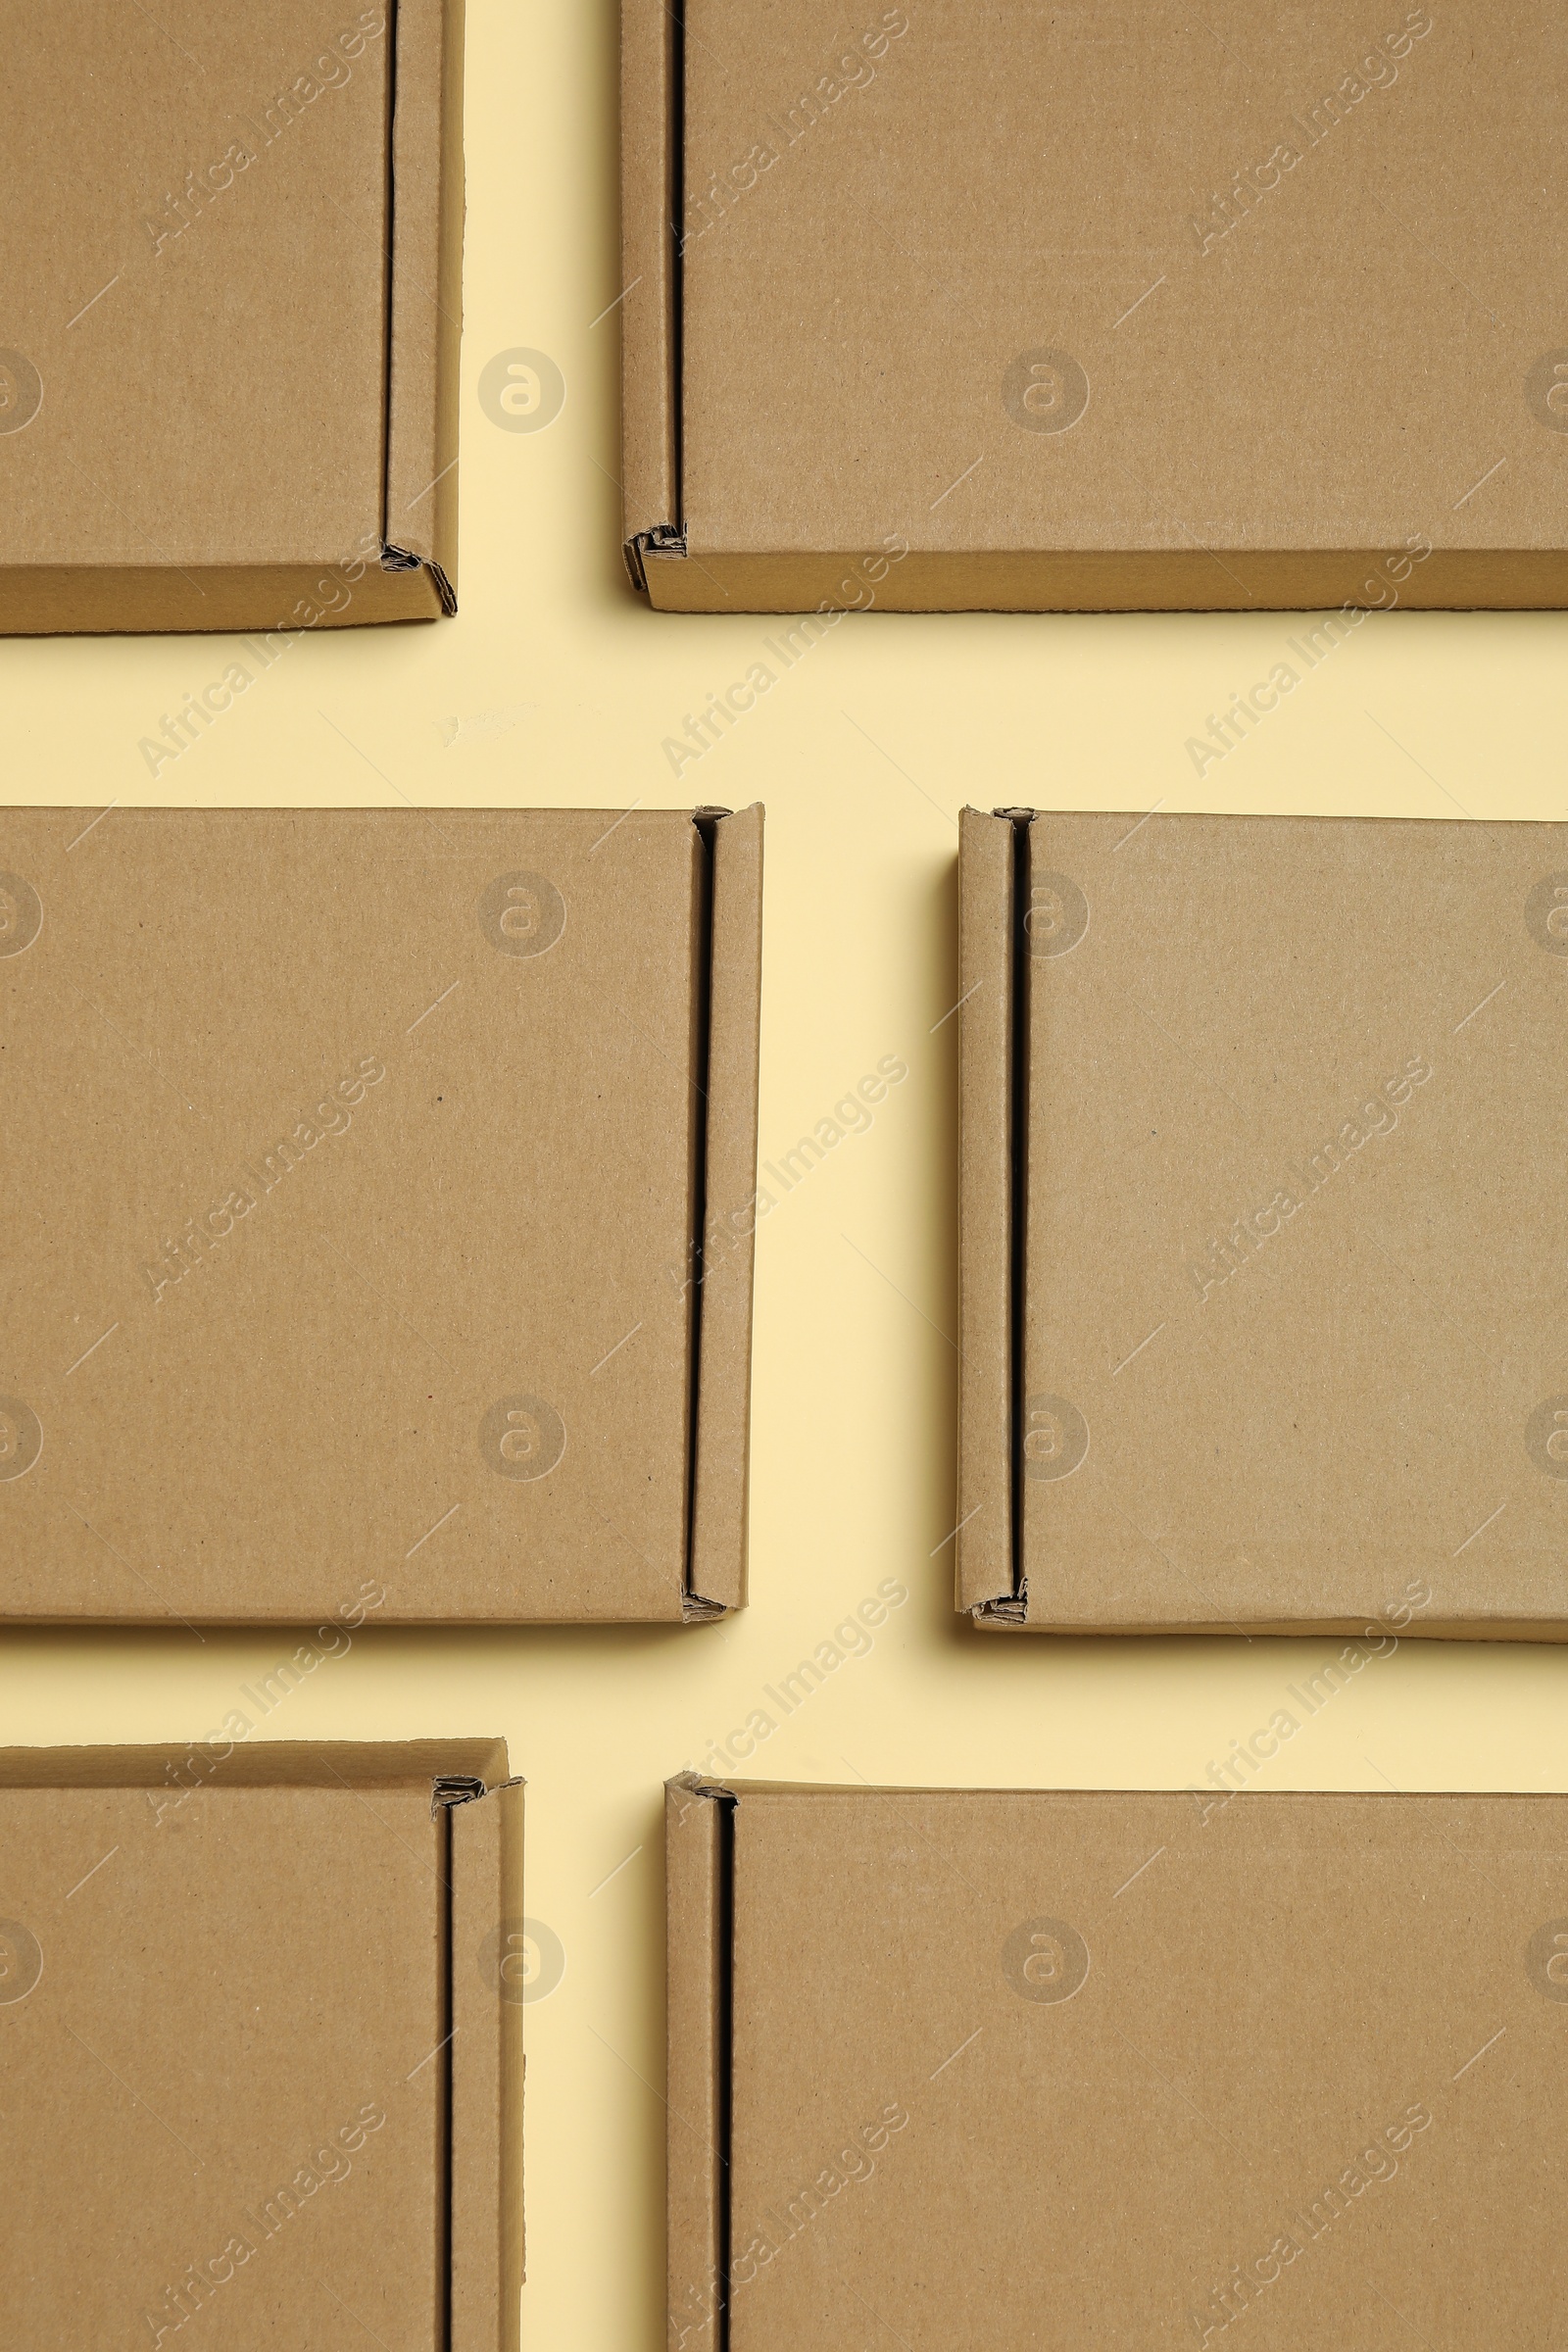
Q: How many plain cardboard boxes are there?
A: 6